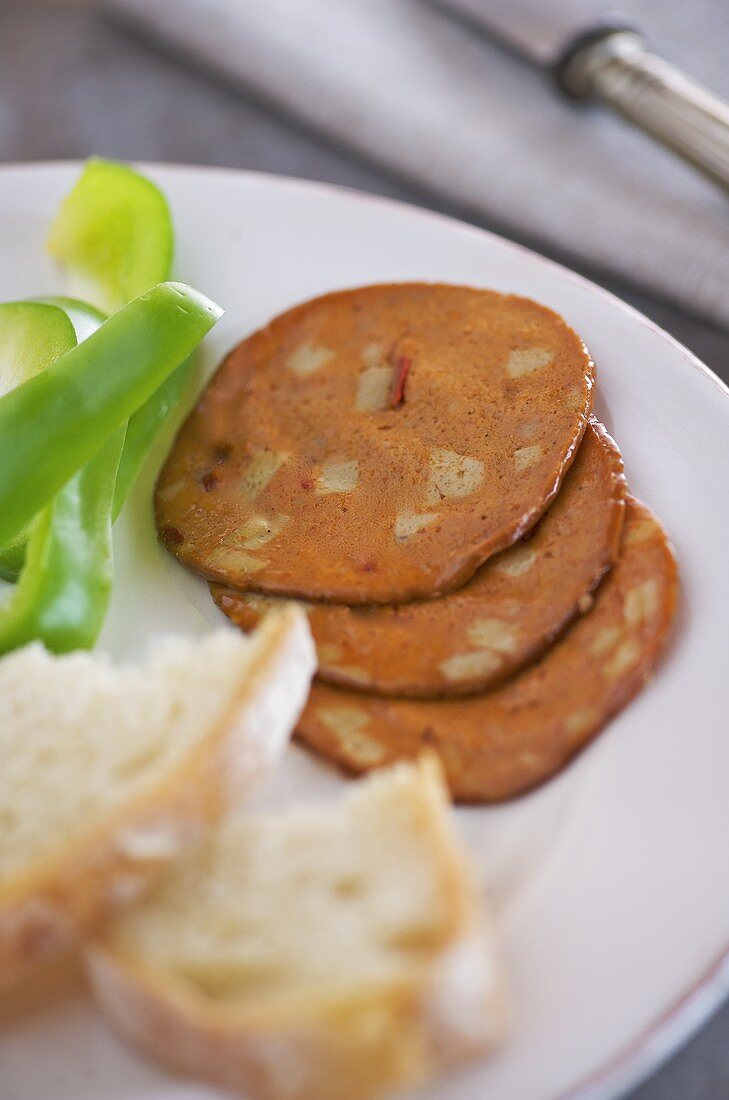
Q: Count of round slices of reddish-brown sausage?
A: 3